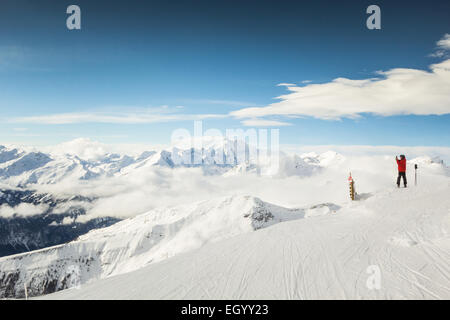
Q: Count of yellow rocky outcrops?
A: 0